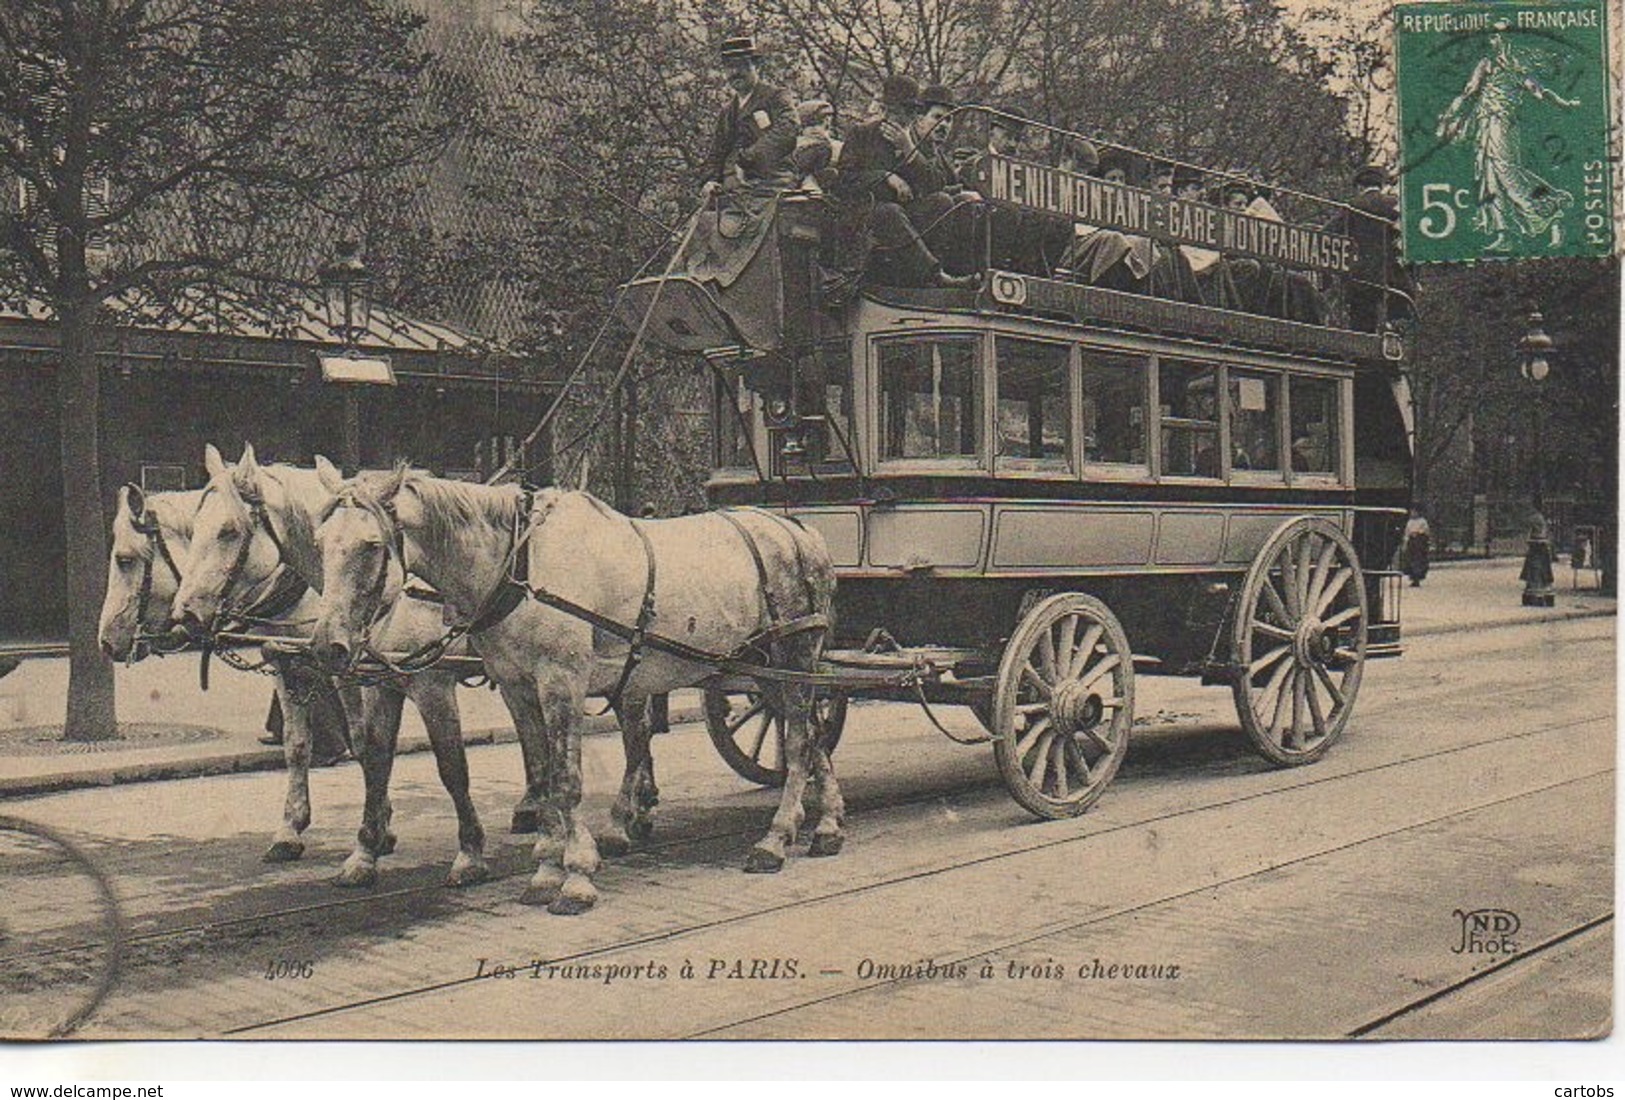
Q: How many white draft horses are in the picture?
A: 3